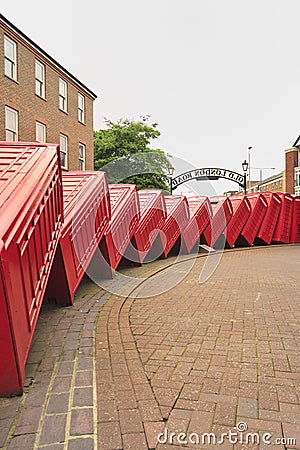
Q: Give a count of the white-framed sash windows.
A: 8